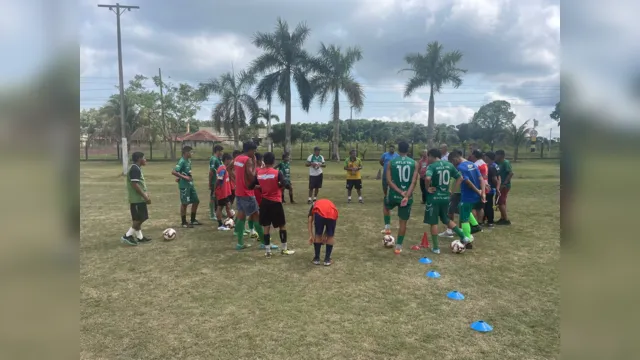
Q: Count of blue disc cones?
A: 4